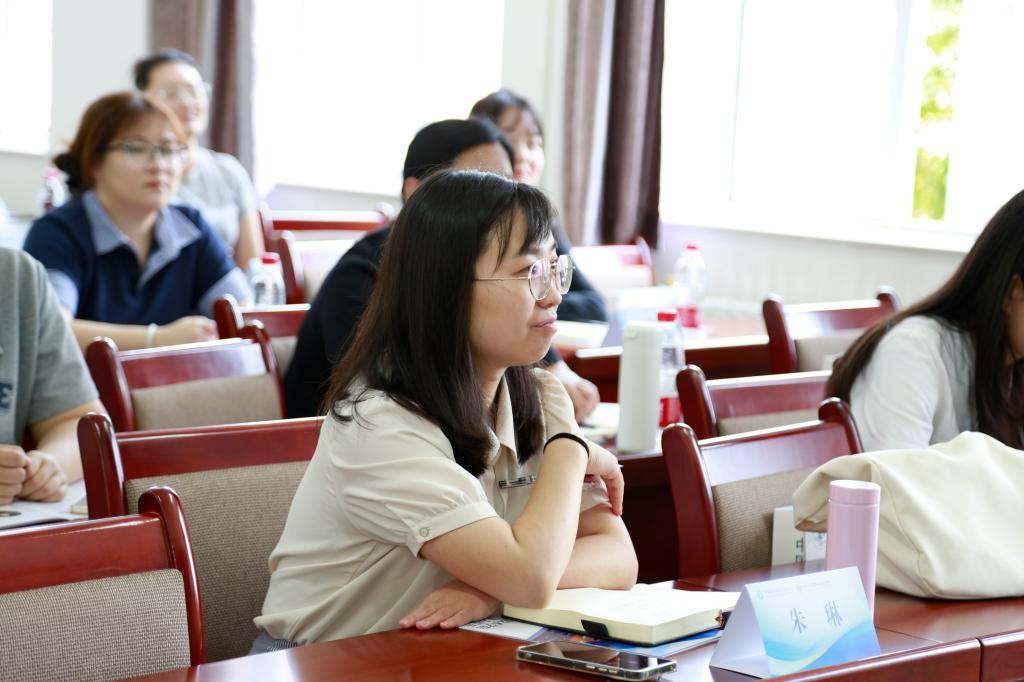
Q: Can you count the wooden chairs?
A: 10